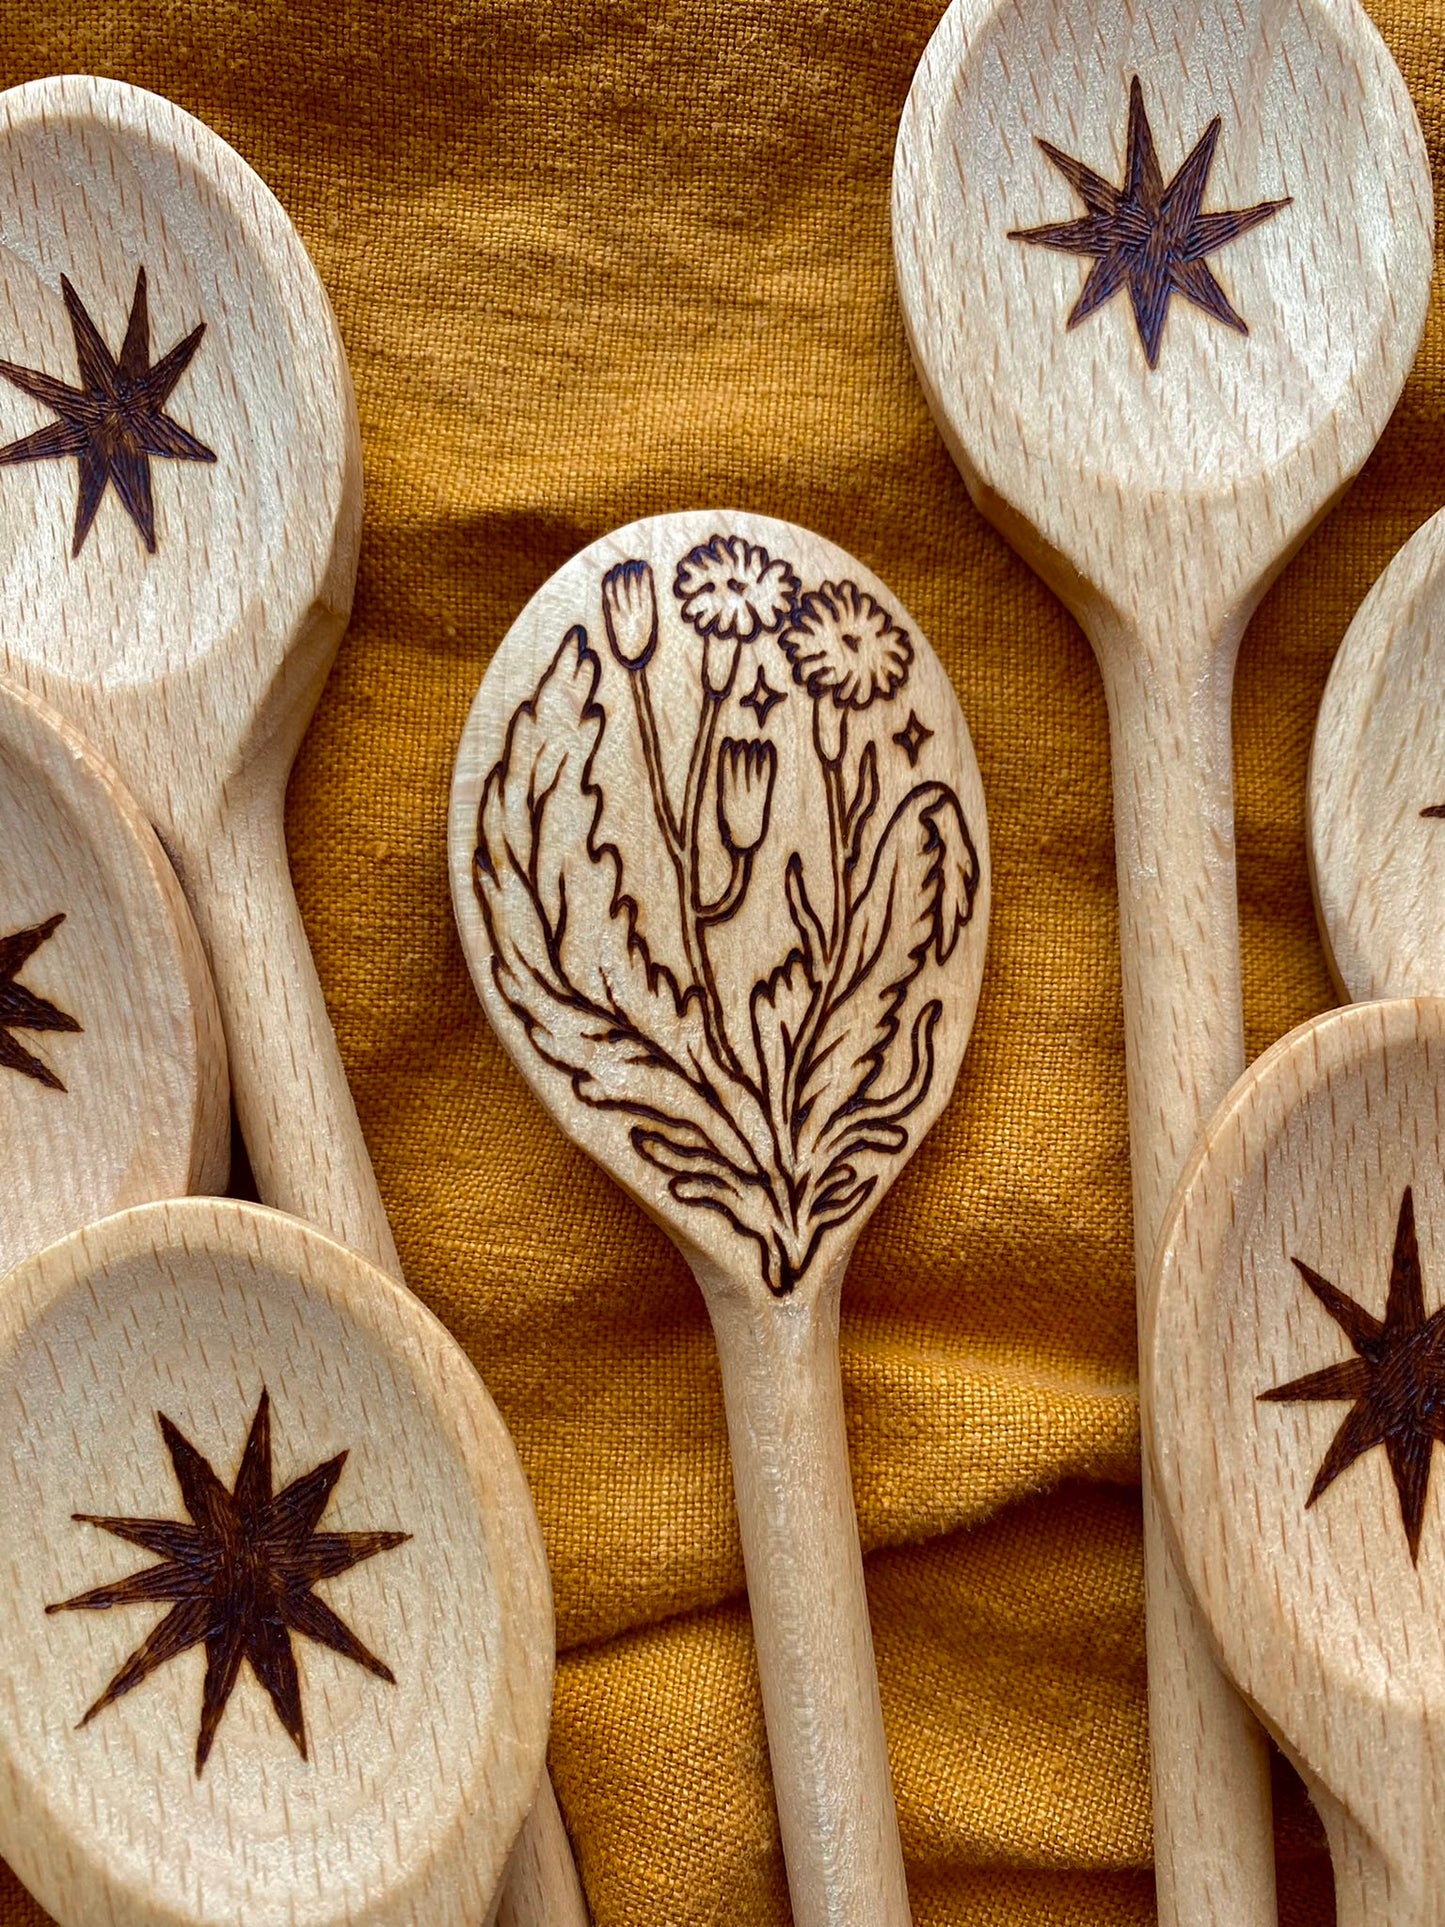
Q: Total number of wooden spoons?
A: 7